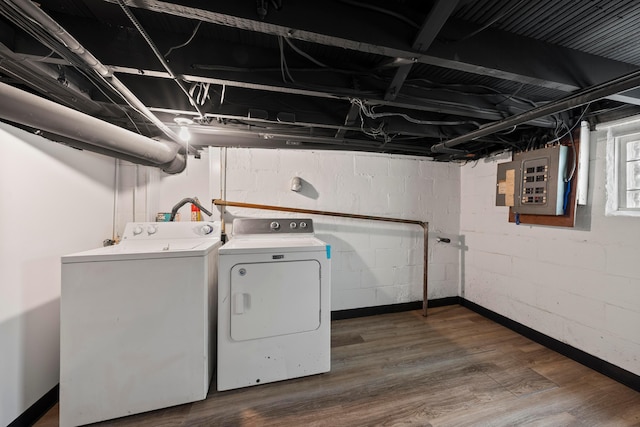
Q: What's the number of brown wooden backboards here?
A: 1